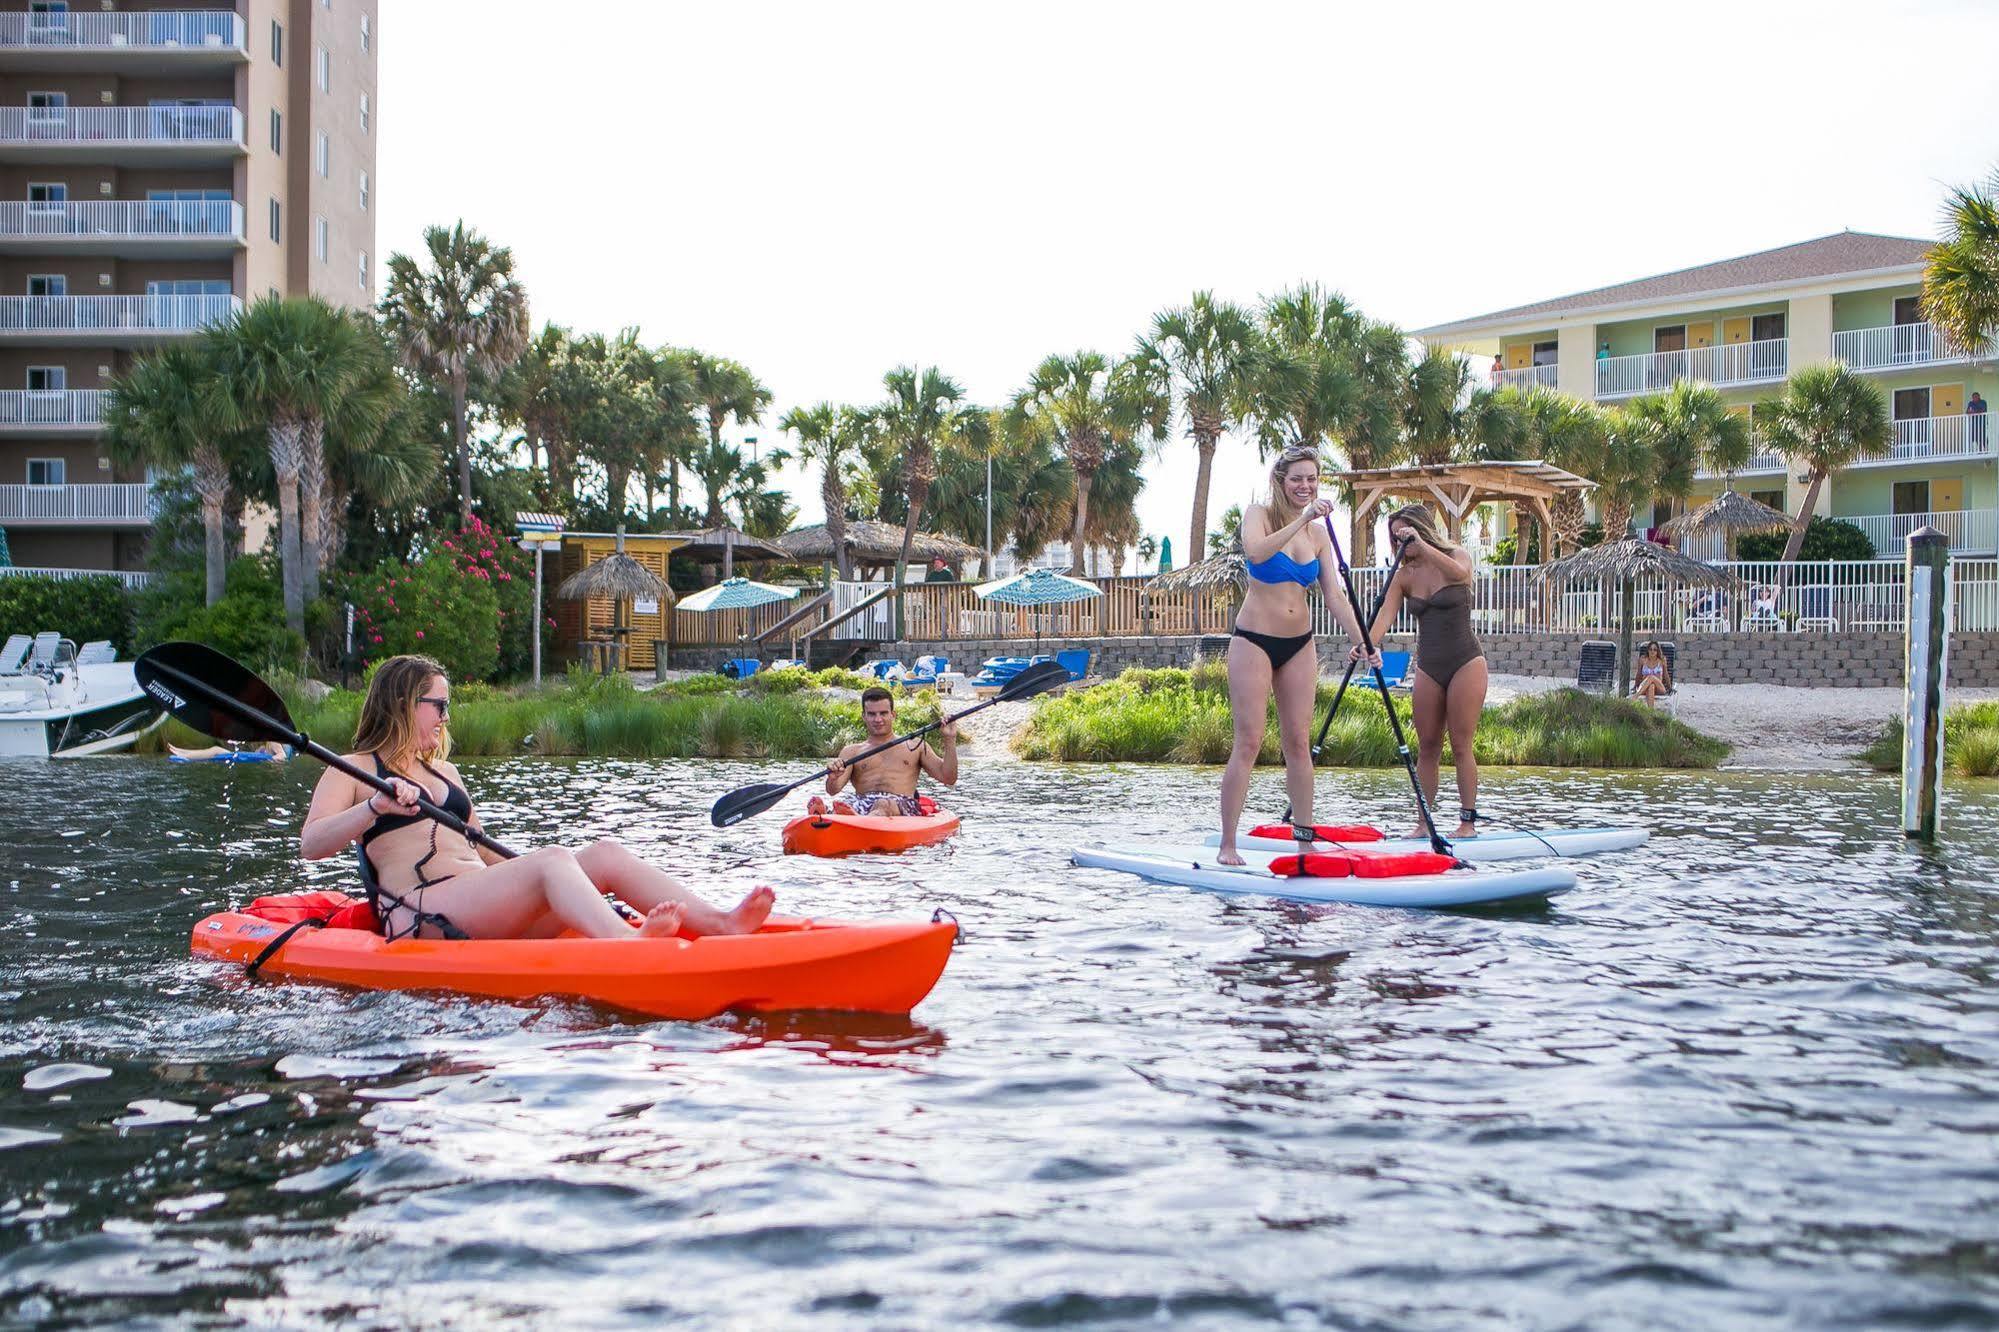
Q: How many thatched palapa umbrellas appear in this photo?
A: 4